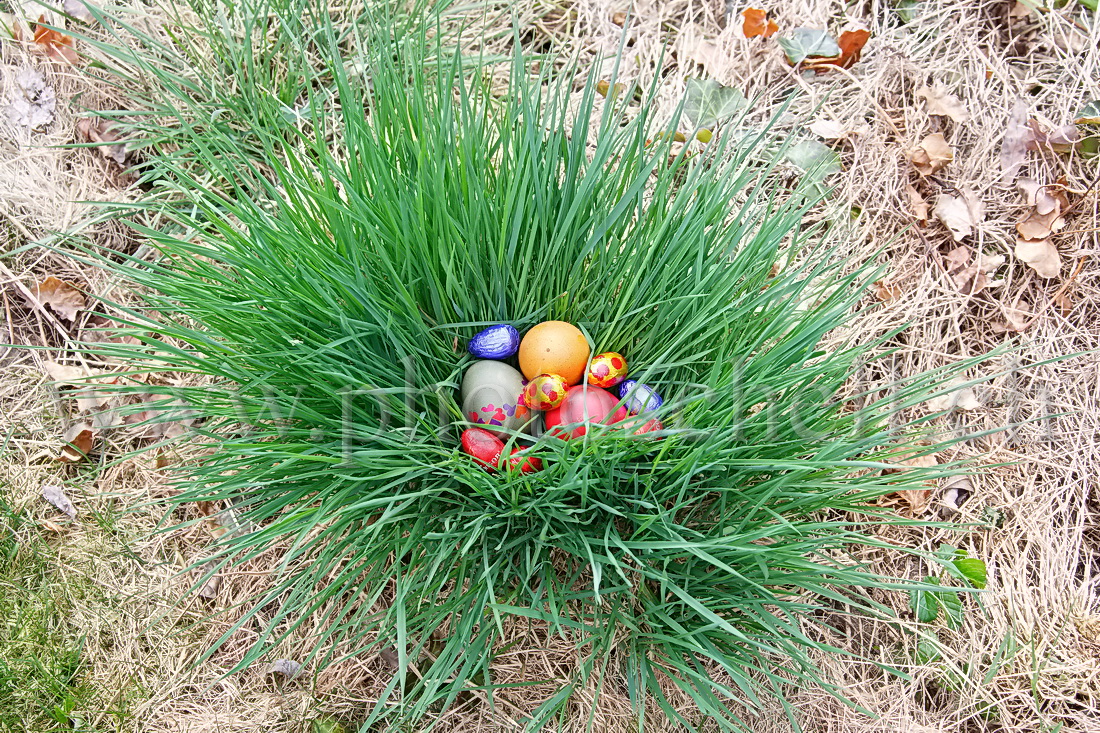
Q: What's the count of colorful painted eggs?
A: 10